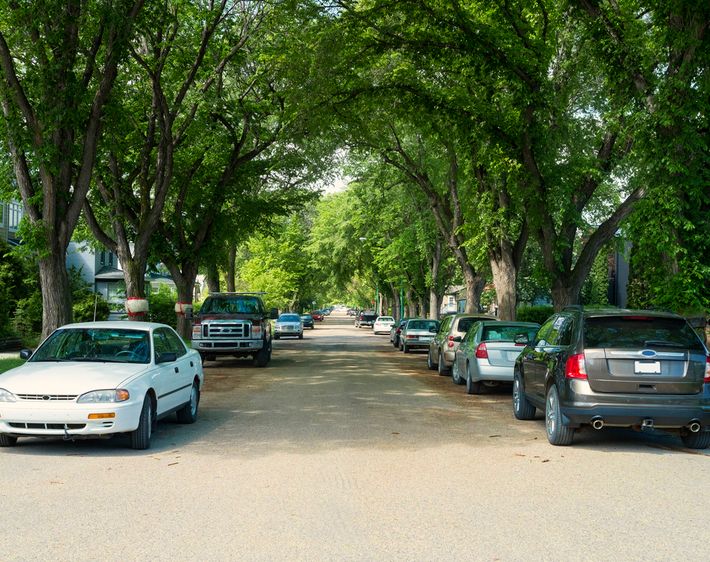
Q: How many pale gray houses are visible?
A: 1